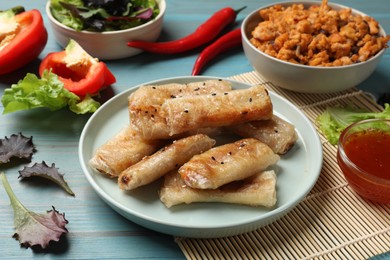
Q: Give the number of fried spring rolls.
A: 7